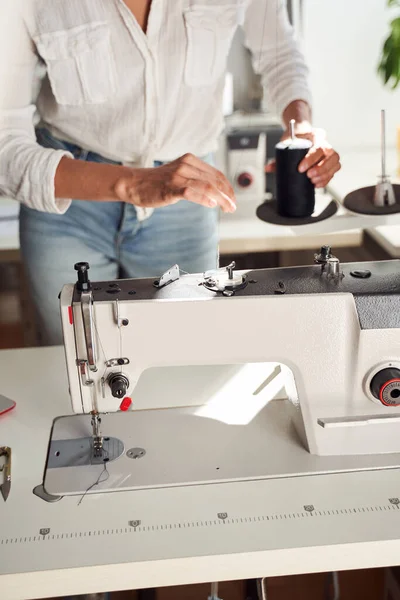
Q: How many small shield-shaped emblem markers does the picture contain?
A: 5